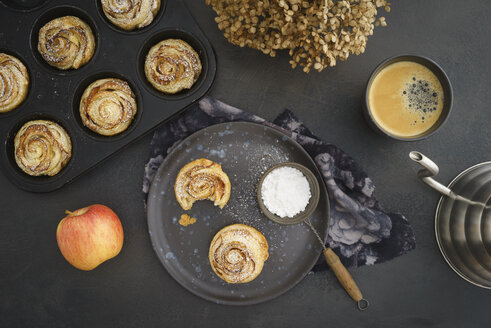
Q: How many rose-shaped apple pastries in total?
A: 8